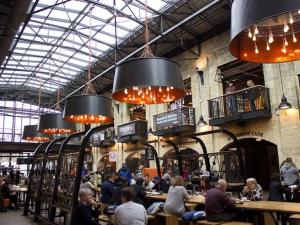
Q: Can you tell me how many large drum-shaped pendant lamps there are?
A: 5